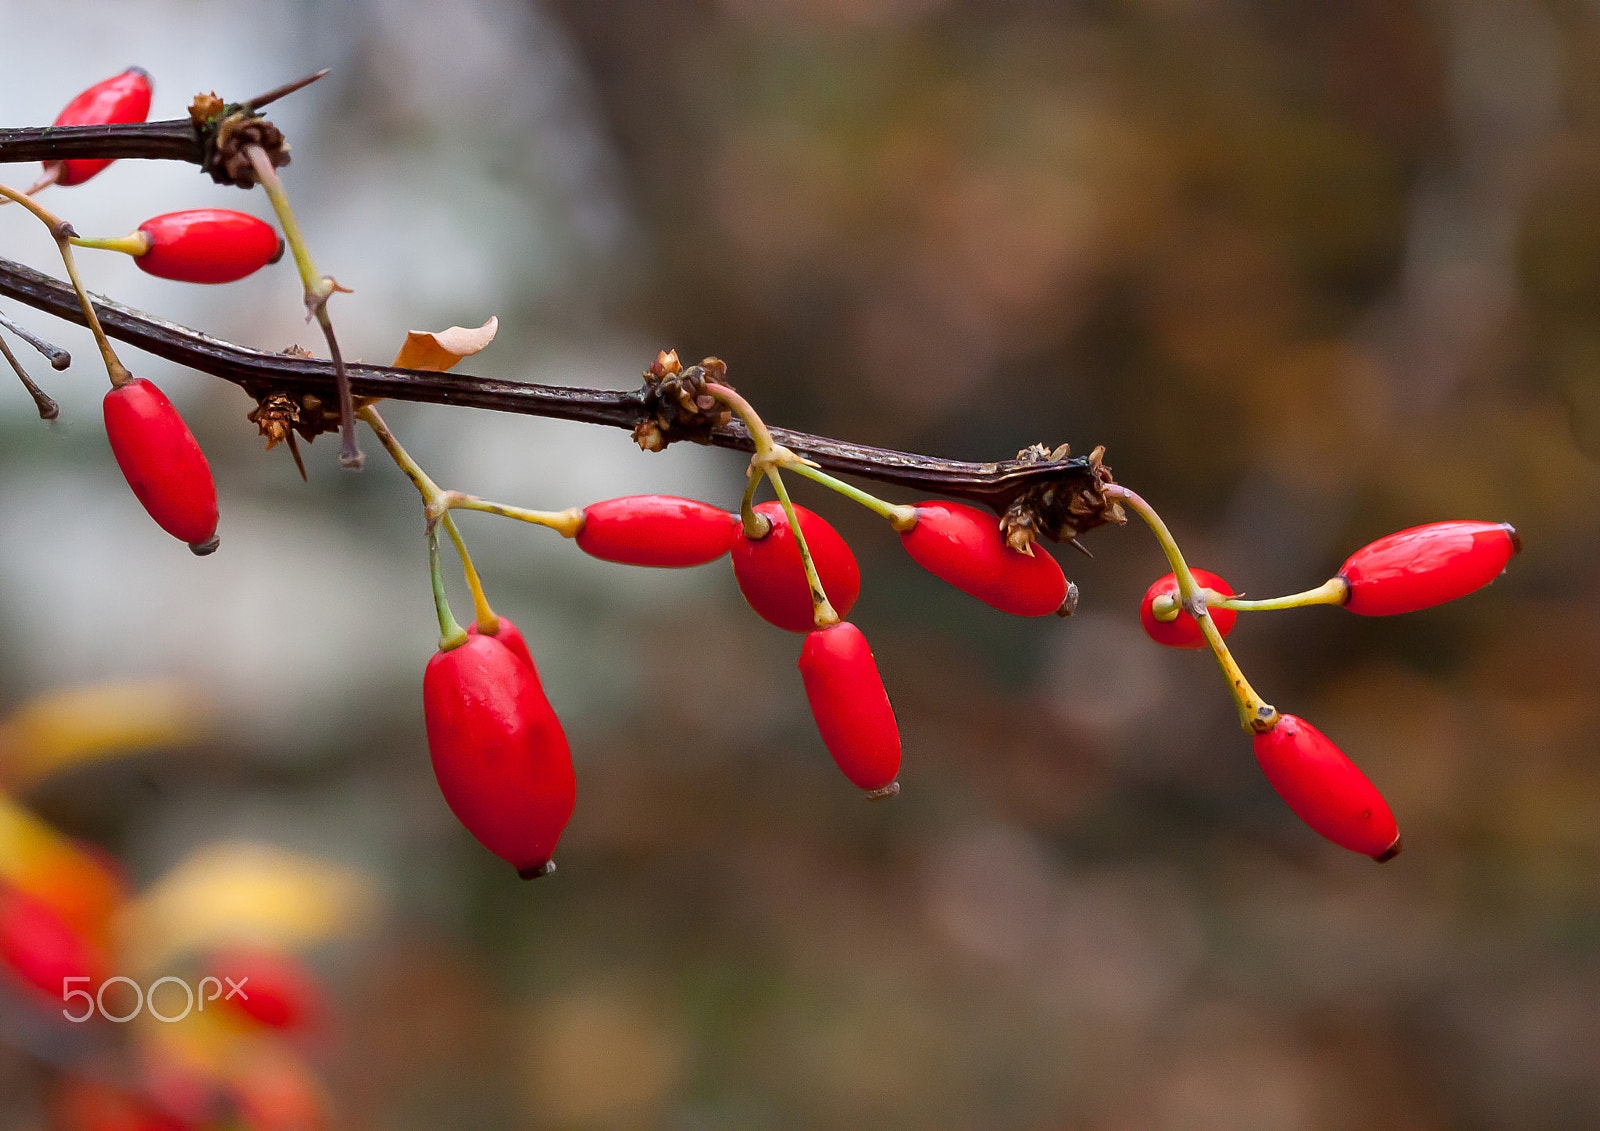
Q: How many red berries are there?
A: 12